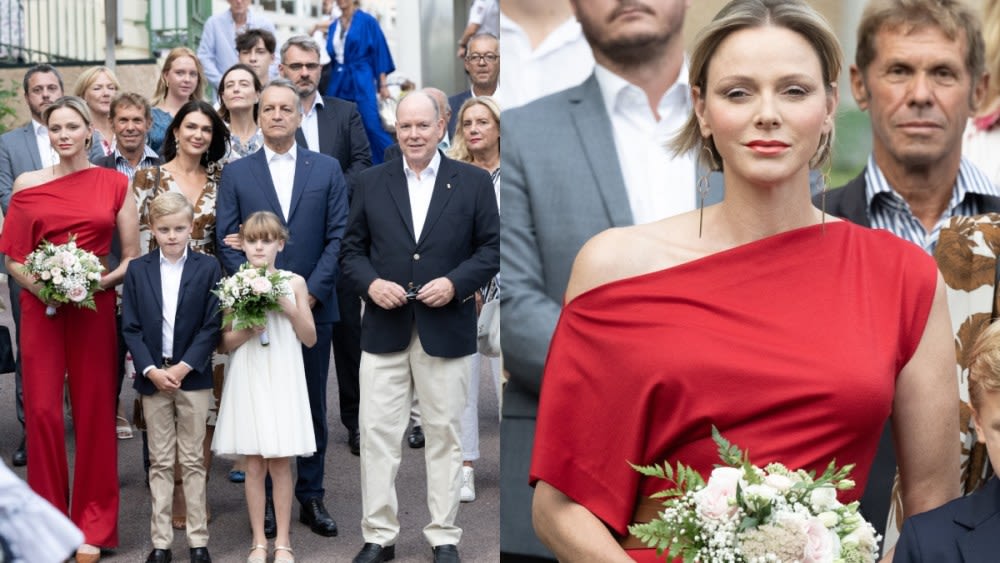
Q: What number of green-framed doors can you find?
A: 1